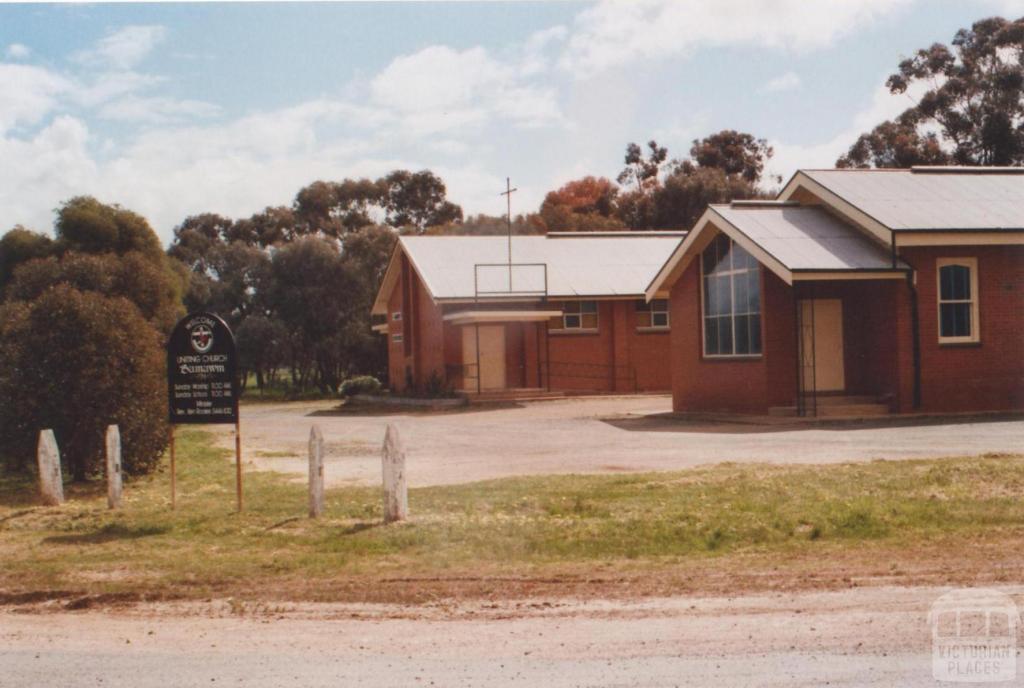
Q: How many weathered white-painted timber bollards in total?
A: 4